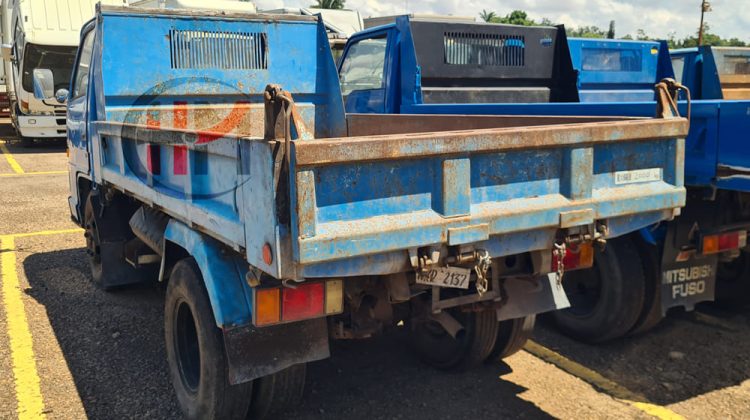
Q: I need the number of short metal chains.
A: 2